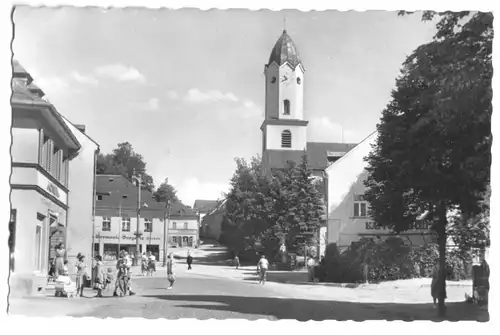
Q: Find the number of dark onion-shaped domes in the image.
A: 1